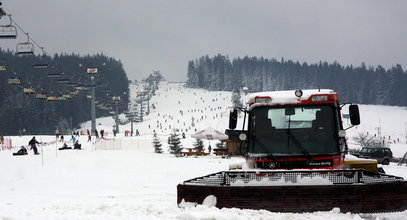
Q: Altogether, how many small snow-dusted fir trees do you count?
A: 4